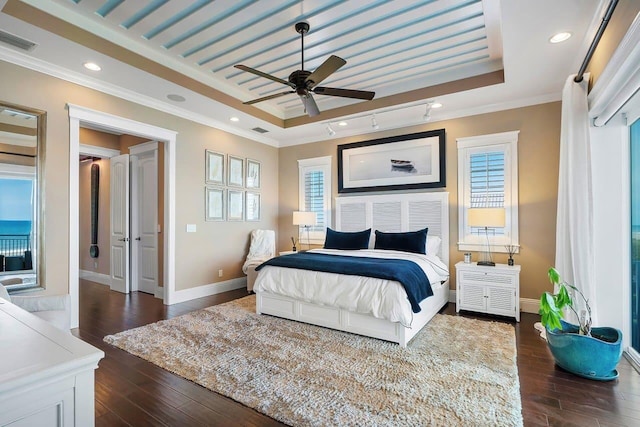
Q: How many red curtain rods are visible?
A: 0